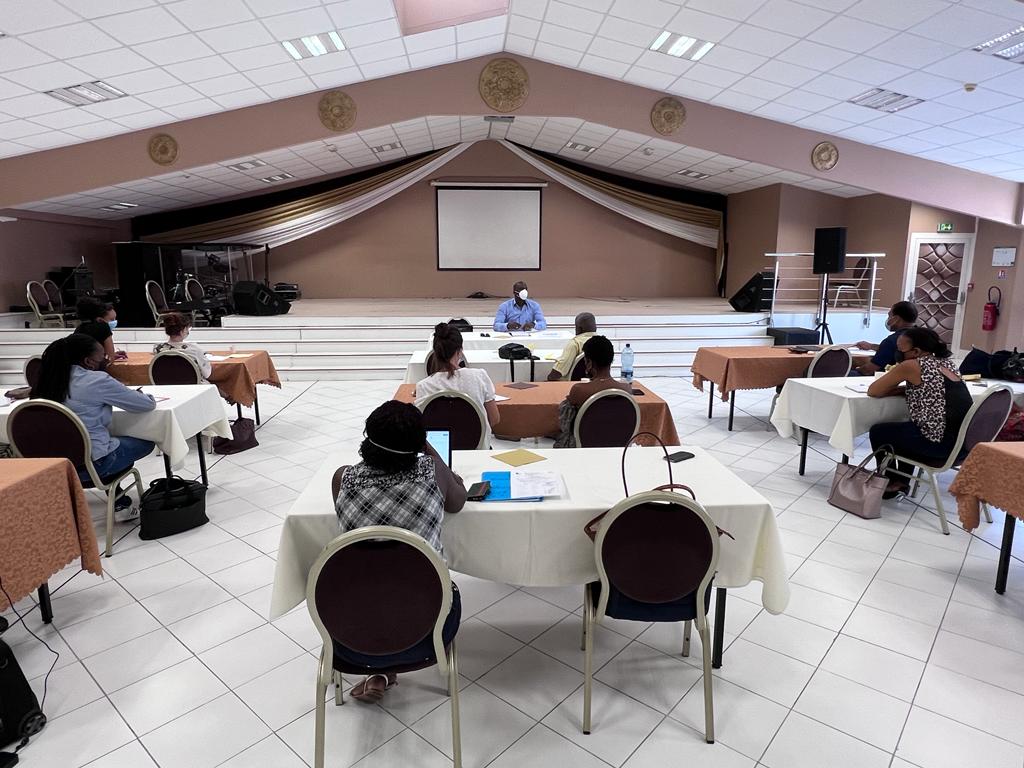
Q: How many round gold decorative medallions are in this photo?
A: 5